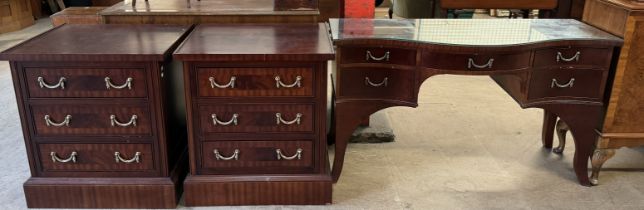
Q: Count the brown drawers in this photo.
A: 11